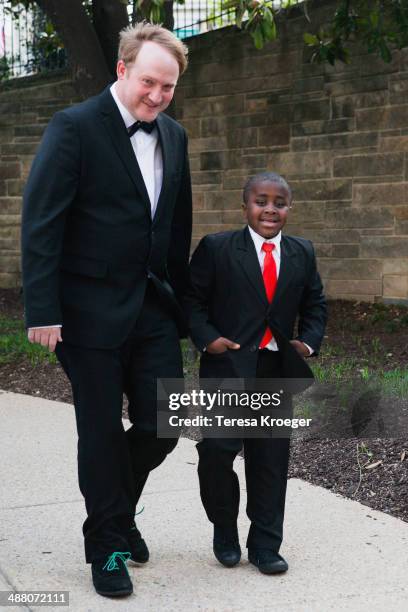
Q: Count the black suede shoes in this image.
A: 2